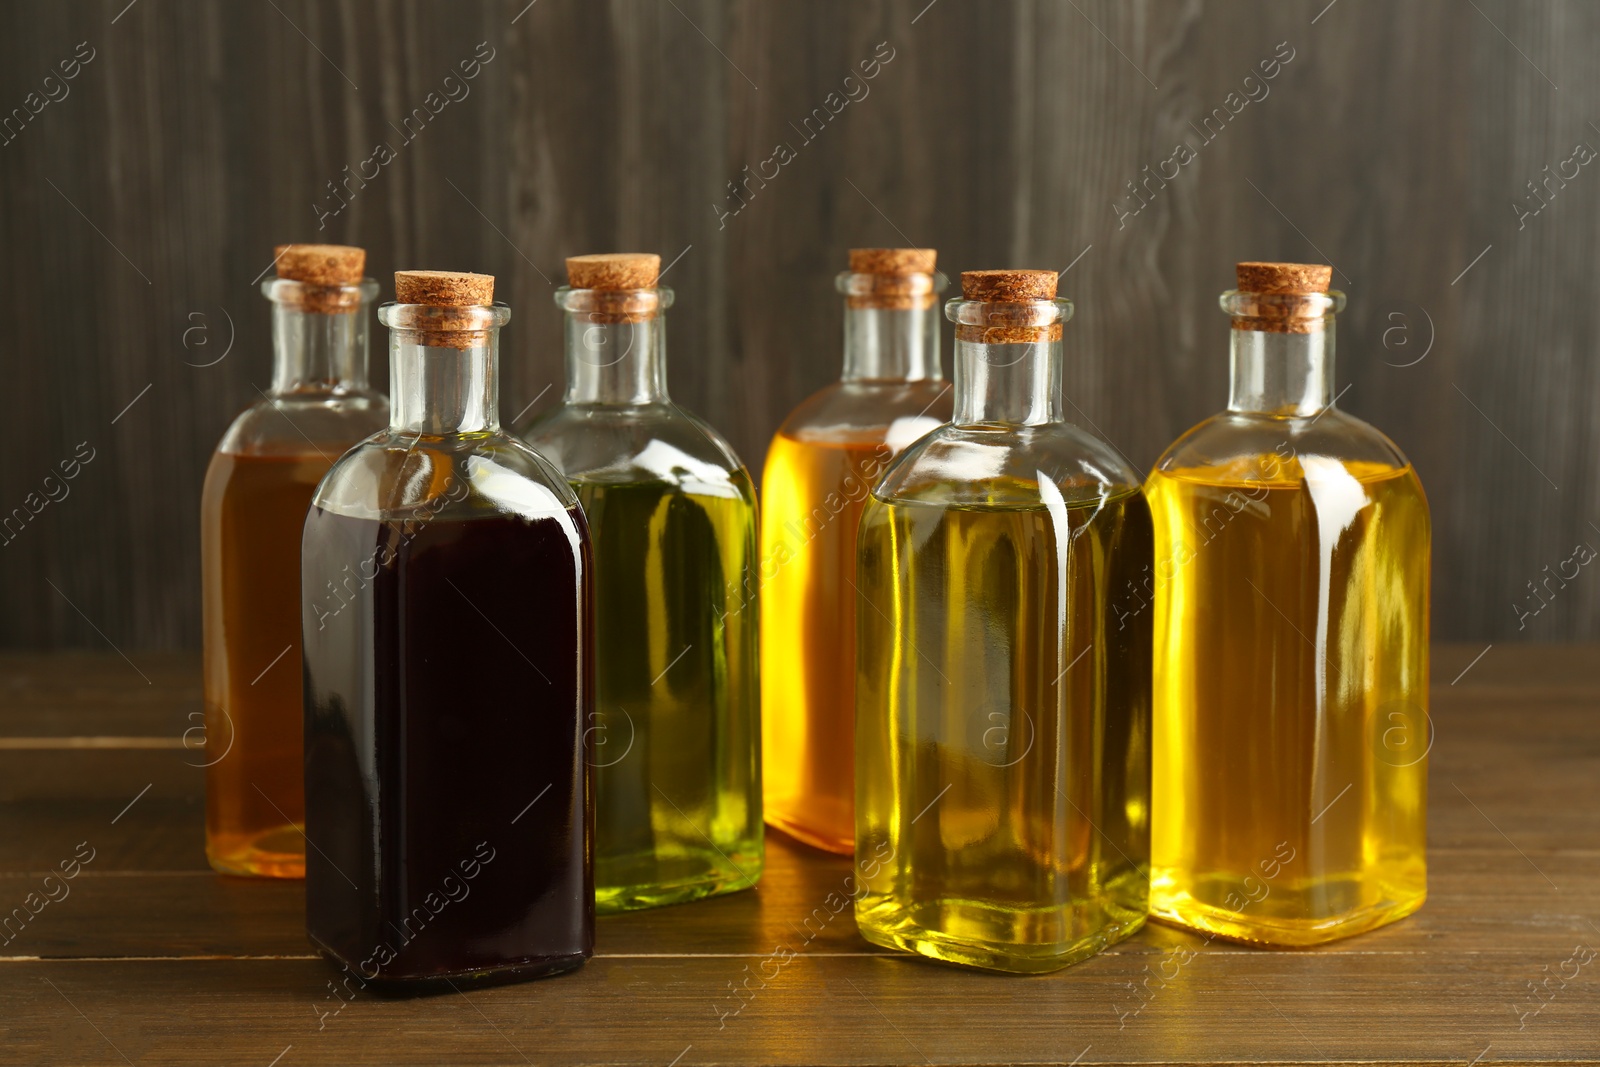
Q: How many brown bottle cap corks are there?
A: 6